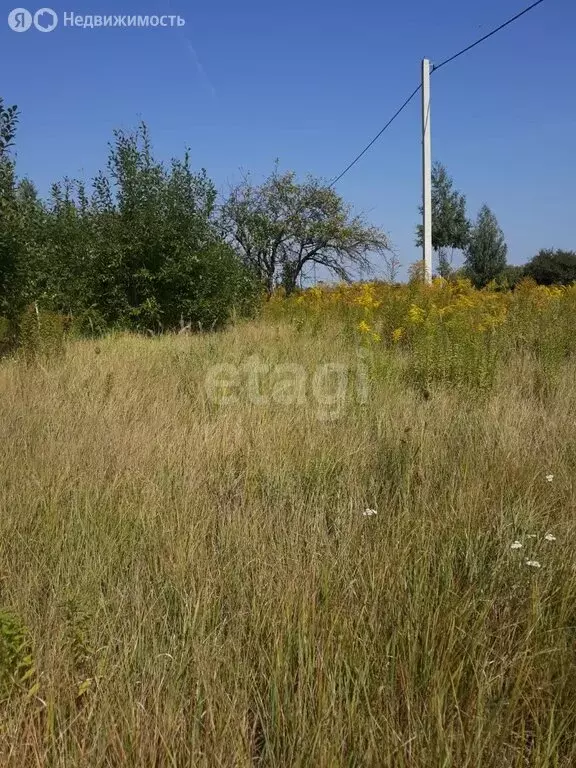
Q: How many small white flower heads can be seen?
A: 5